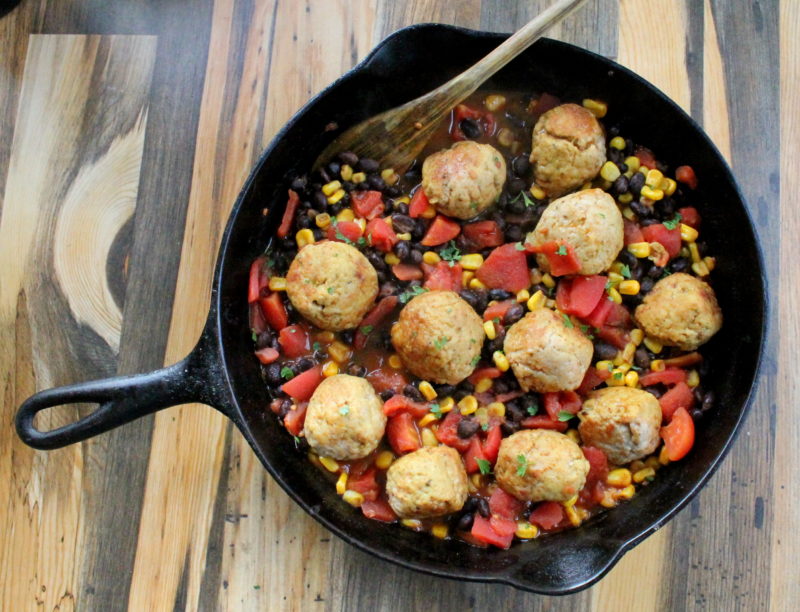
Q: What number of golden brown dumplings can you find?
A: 11